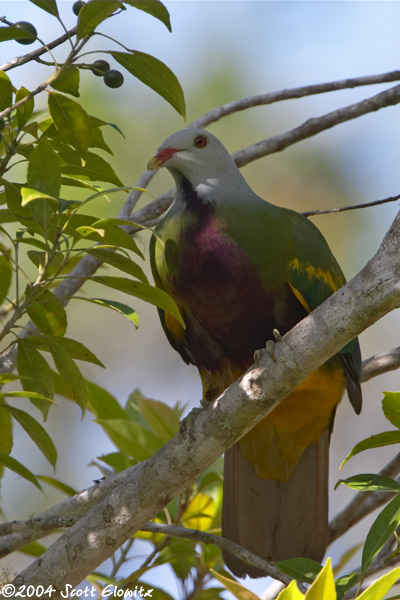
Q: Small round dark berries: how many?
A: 4